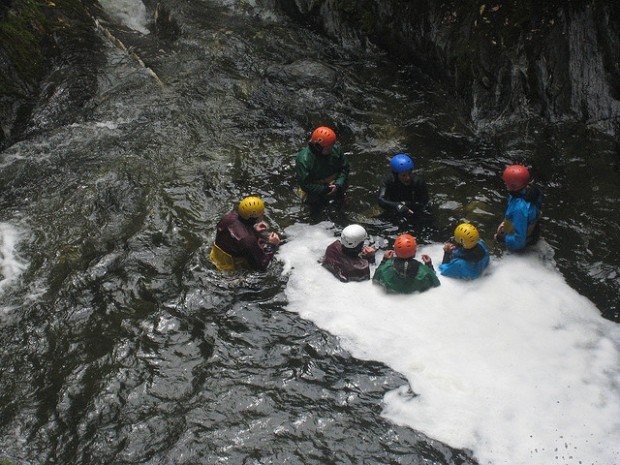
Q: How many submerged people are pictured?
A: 7